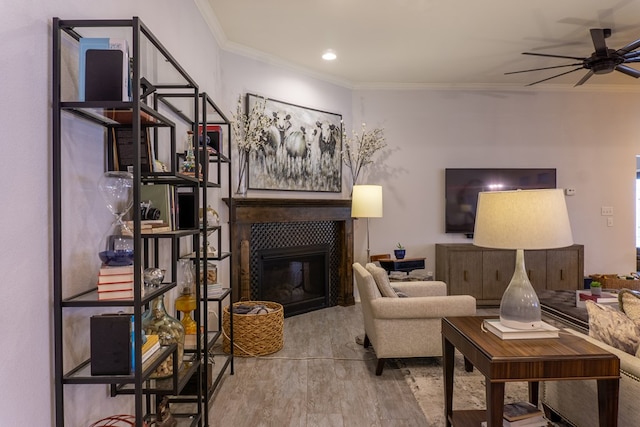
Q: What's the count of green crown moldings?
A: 0